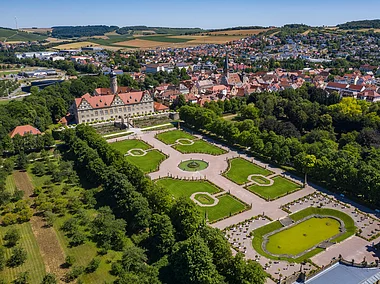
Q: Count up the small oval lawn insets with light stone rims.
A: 4